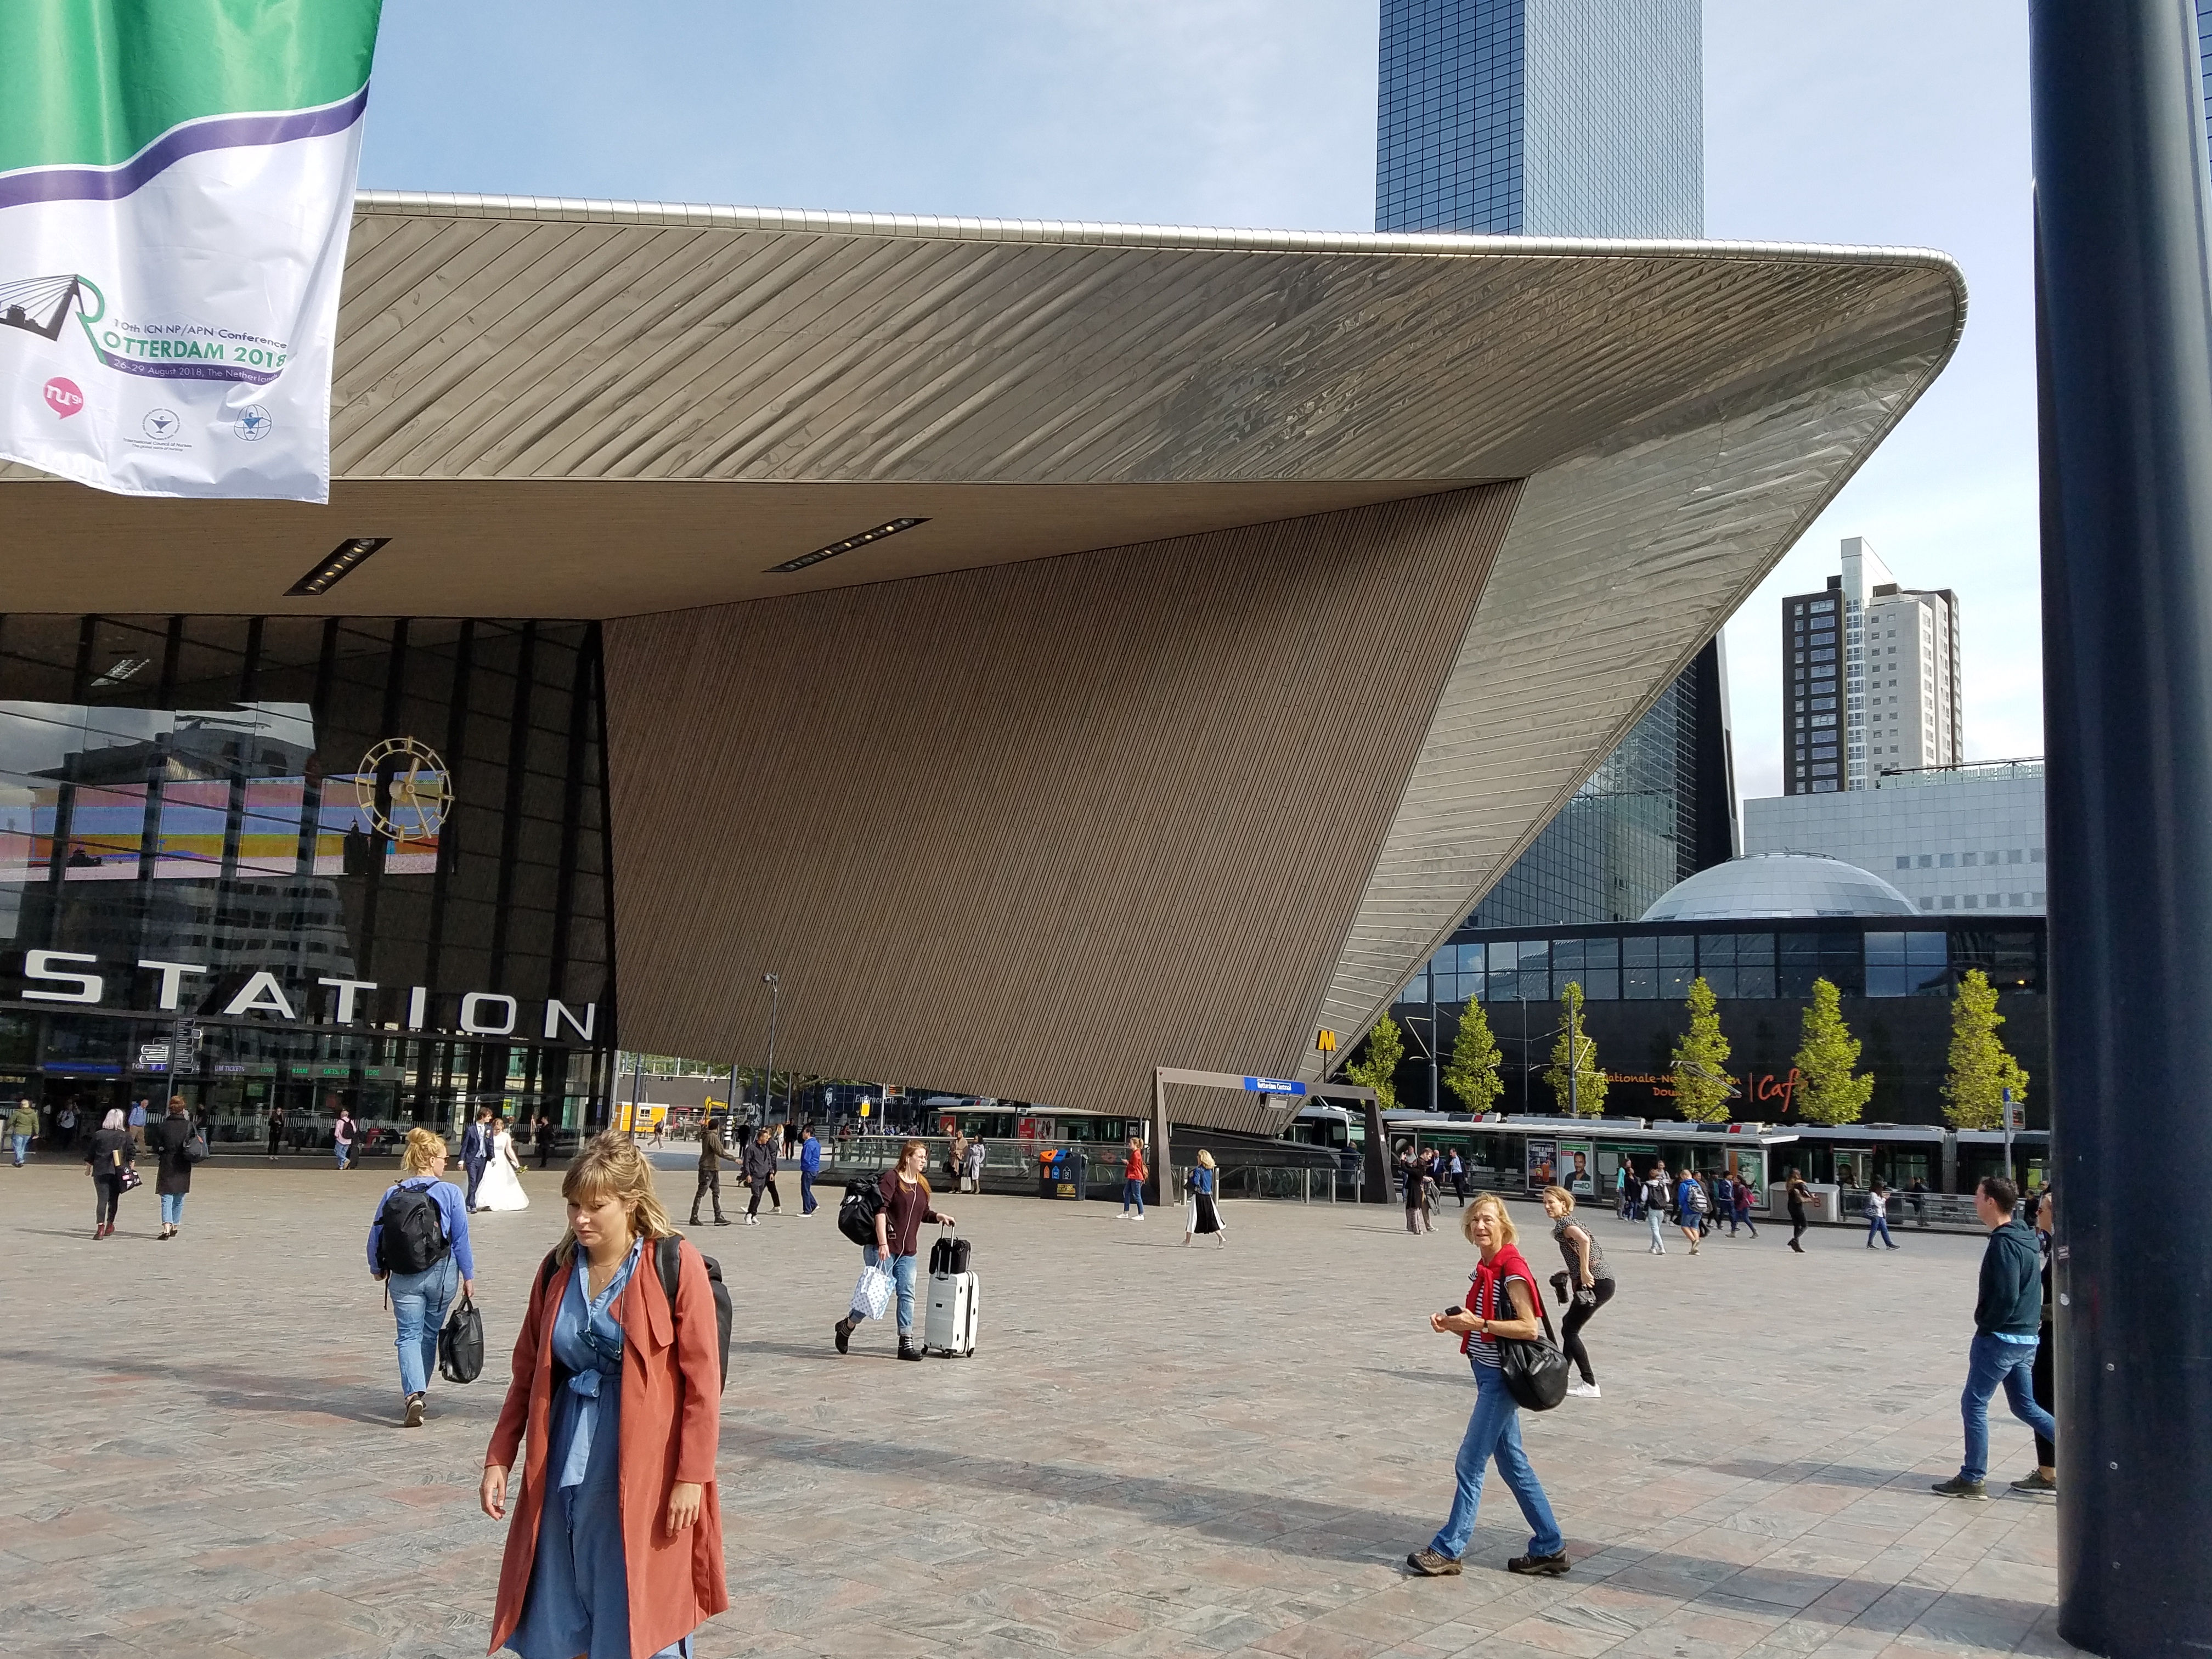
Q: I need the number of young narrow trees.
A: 6